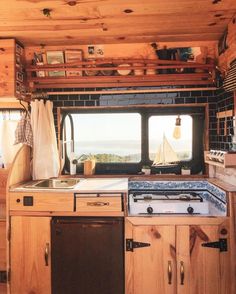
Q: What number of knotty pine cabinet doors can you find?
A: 3